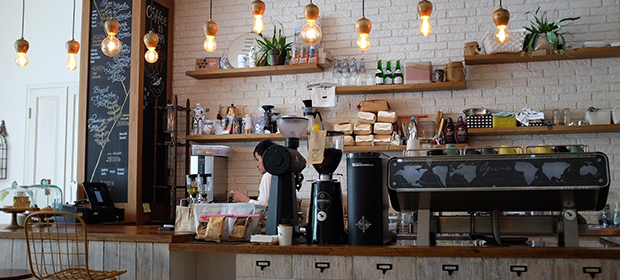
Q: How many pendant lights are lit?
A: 10